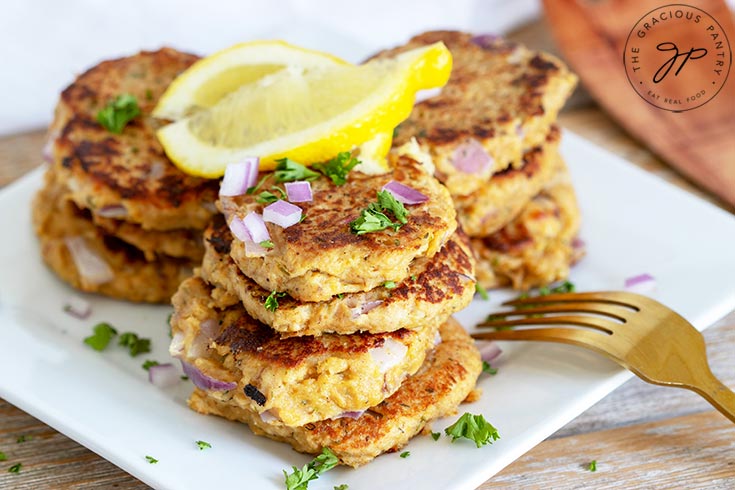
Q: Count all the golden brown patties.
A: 10